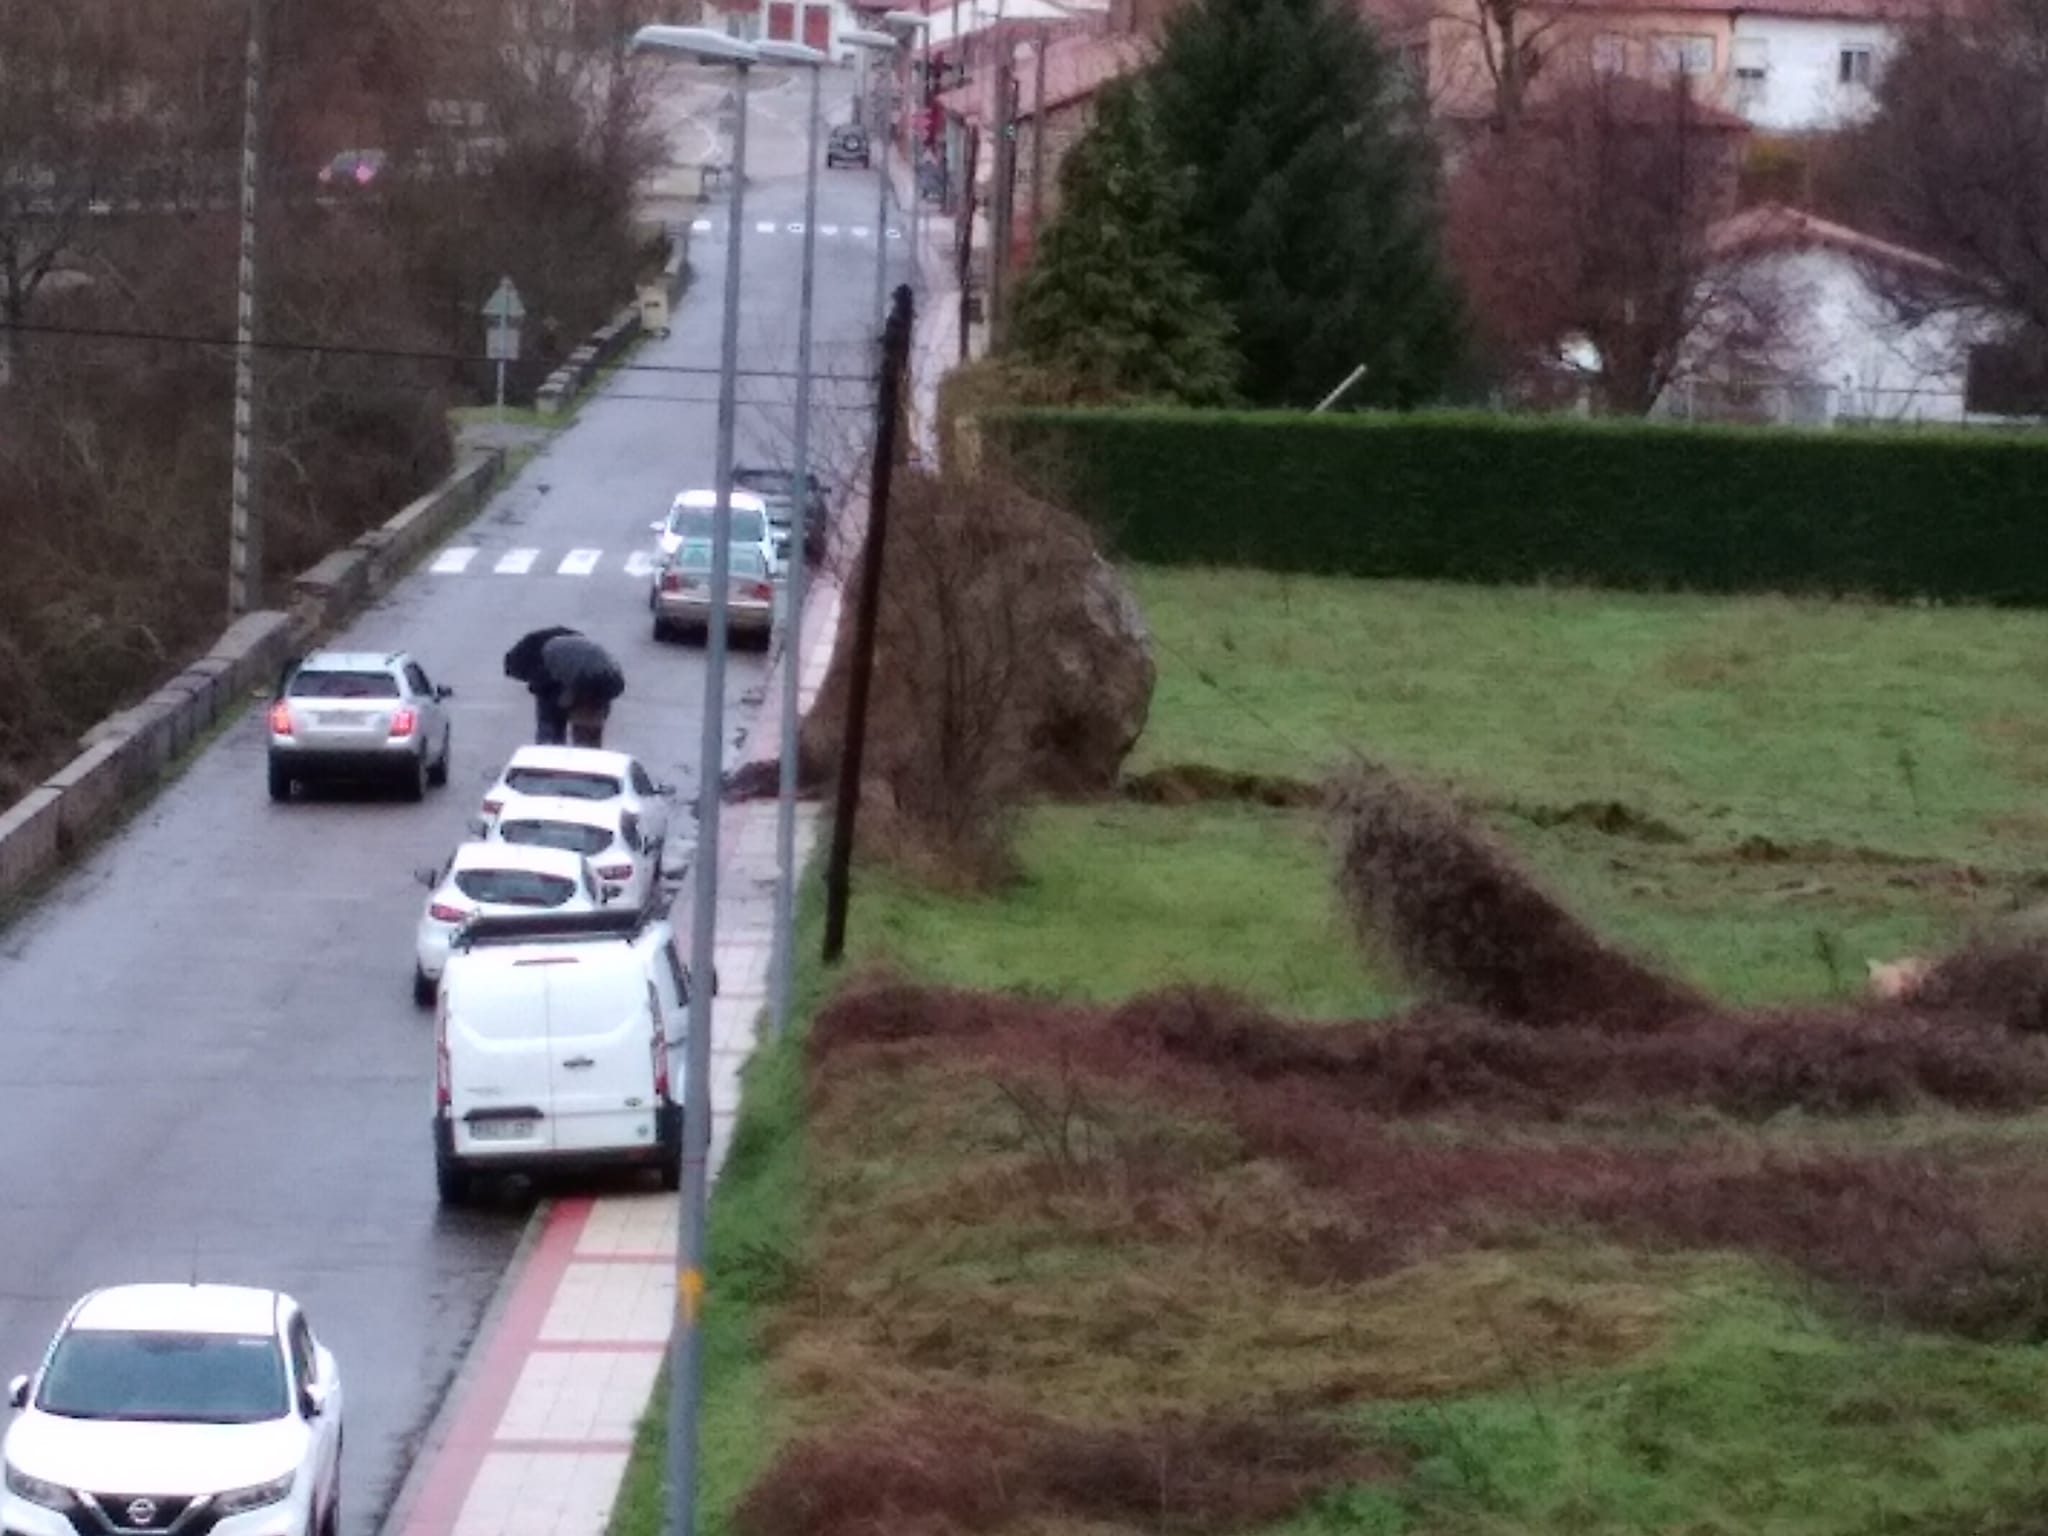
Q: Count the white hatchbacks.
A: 3